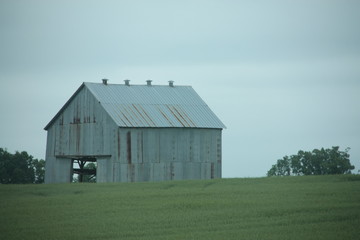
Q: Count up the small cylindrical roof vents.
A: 4